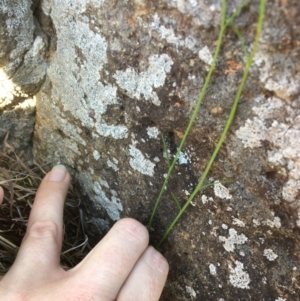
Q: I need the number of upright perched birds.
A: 0